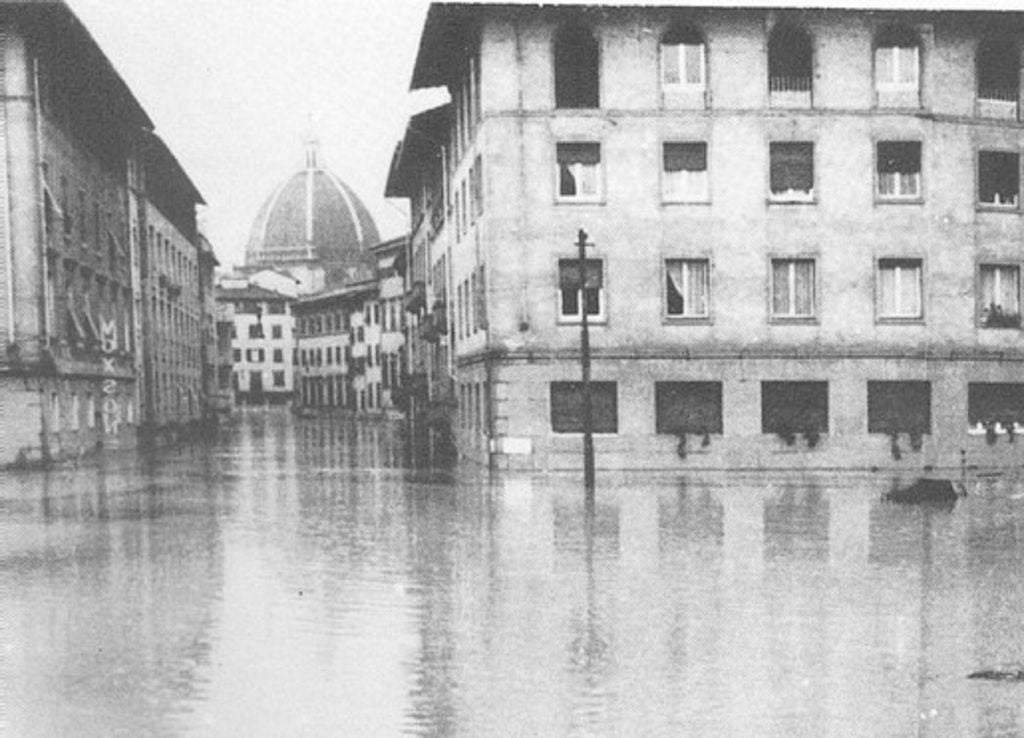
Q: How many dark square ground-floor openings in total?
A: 5